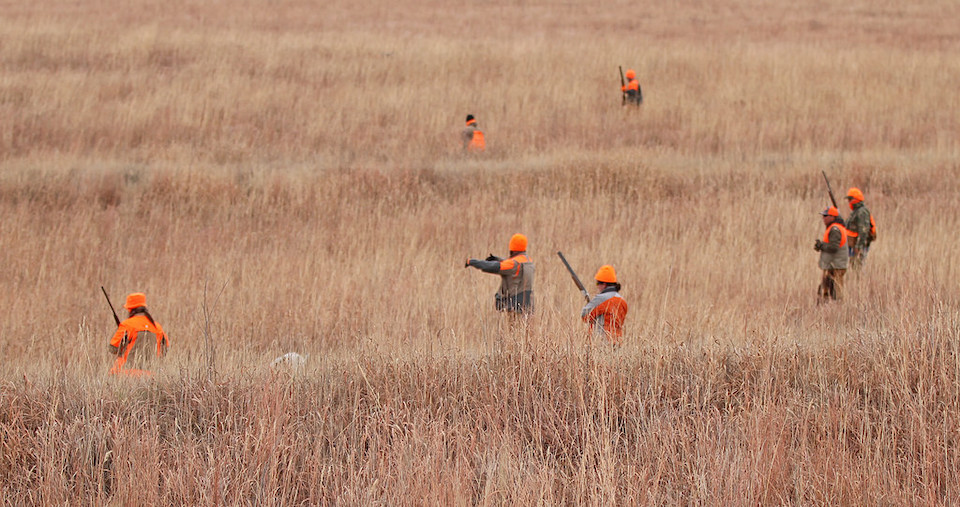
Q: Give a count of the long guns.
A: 4